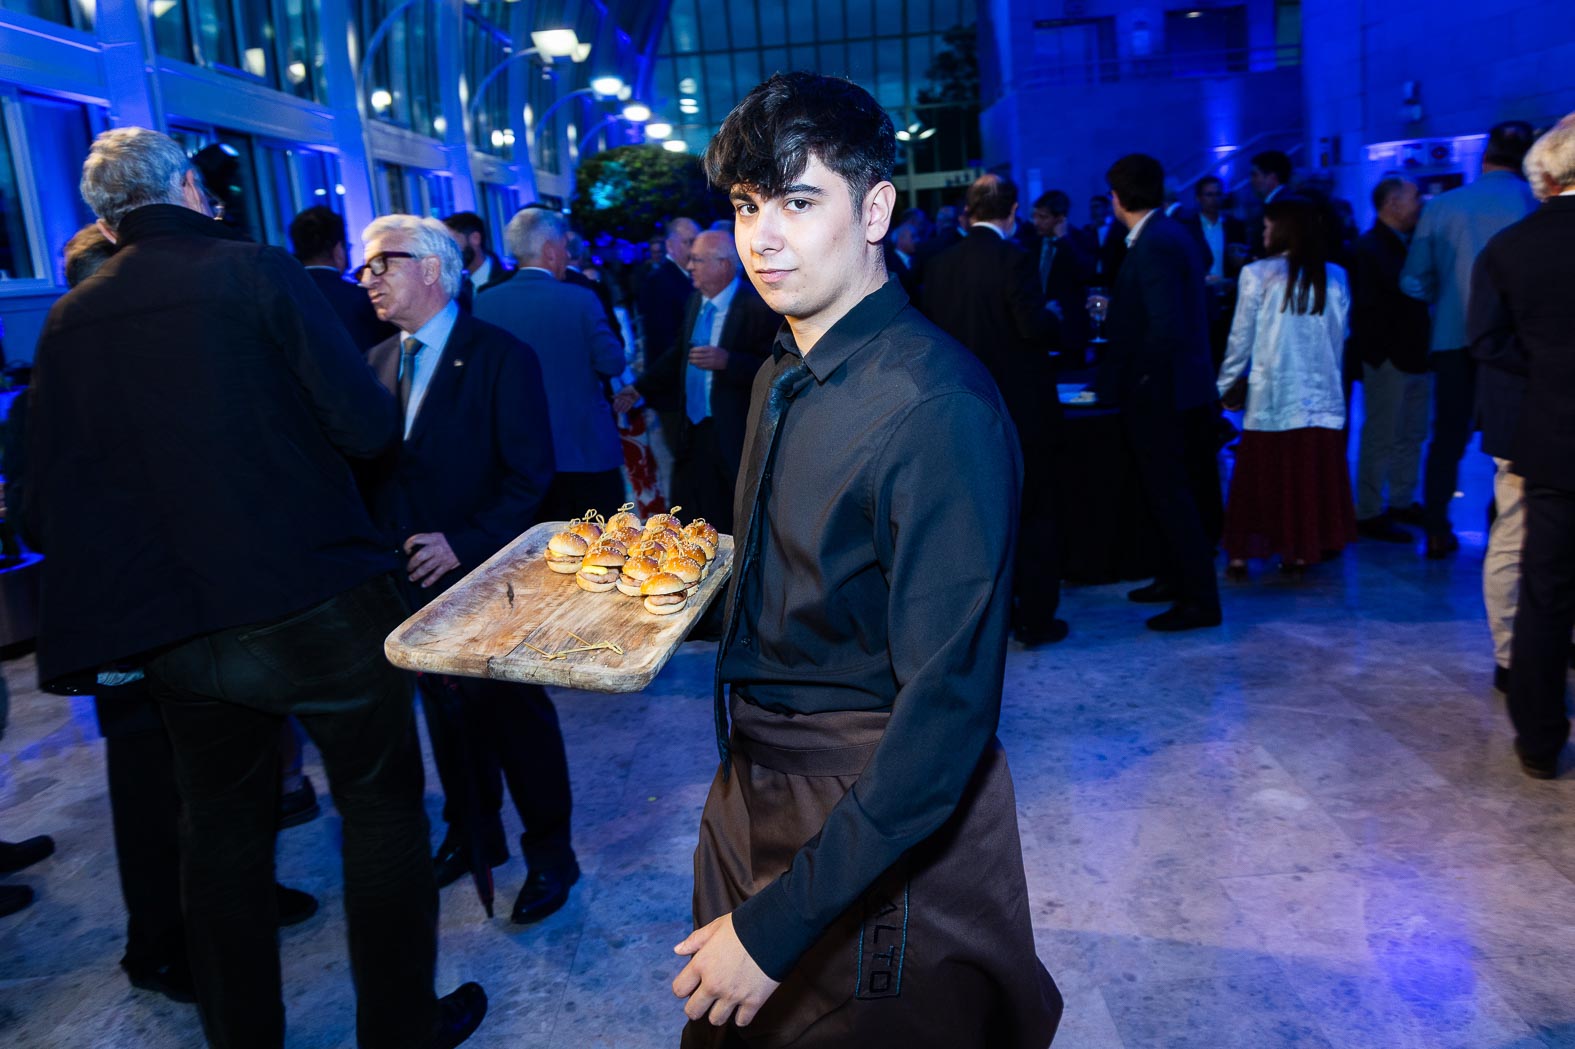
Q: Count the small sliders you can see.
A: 15